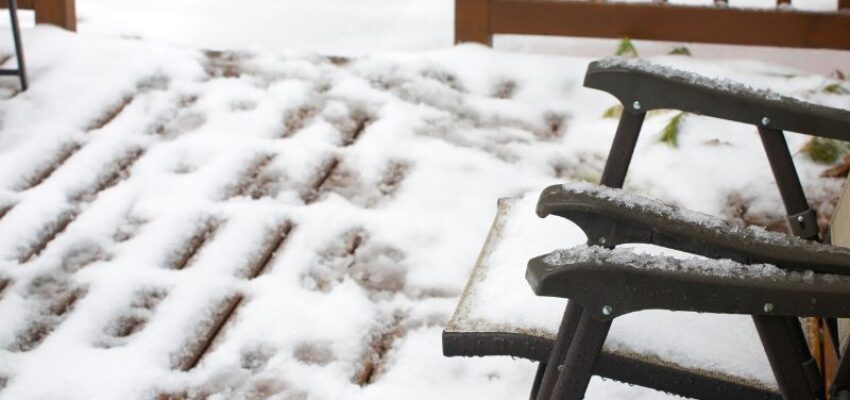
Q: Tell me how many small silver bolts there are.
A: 6